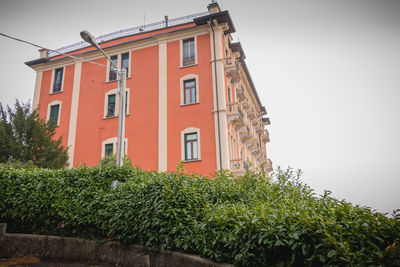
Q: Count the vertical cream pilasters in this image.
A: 4